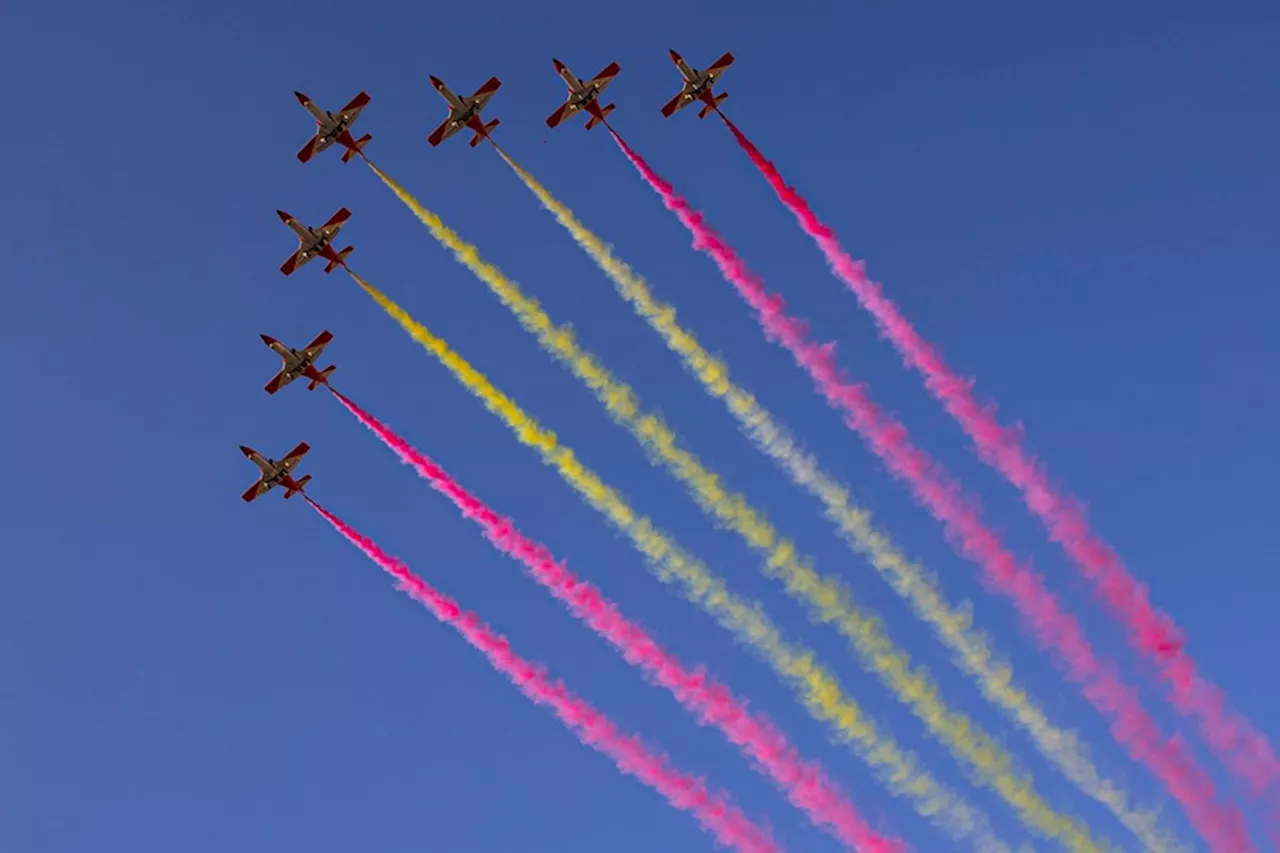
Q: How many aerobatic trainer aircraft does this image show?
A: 7